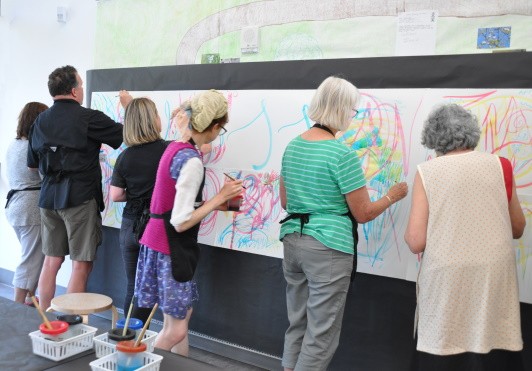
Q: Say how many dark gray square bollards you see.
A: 0